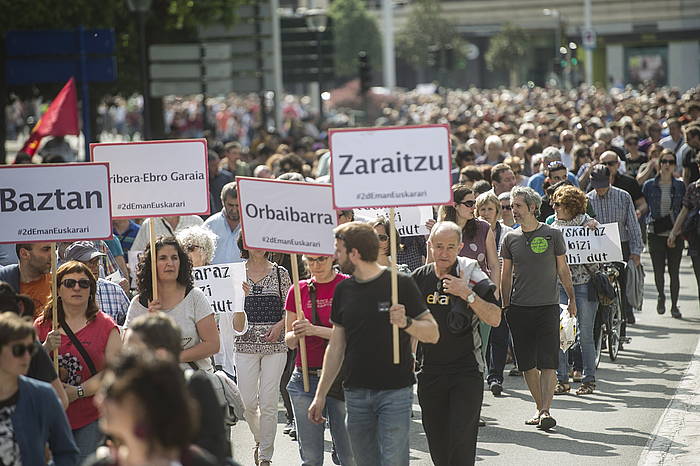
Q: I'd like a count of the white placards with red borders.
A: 4